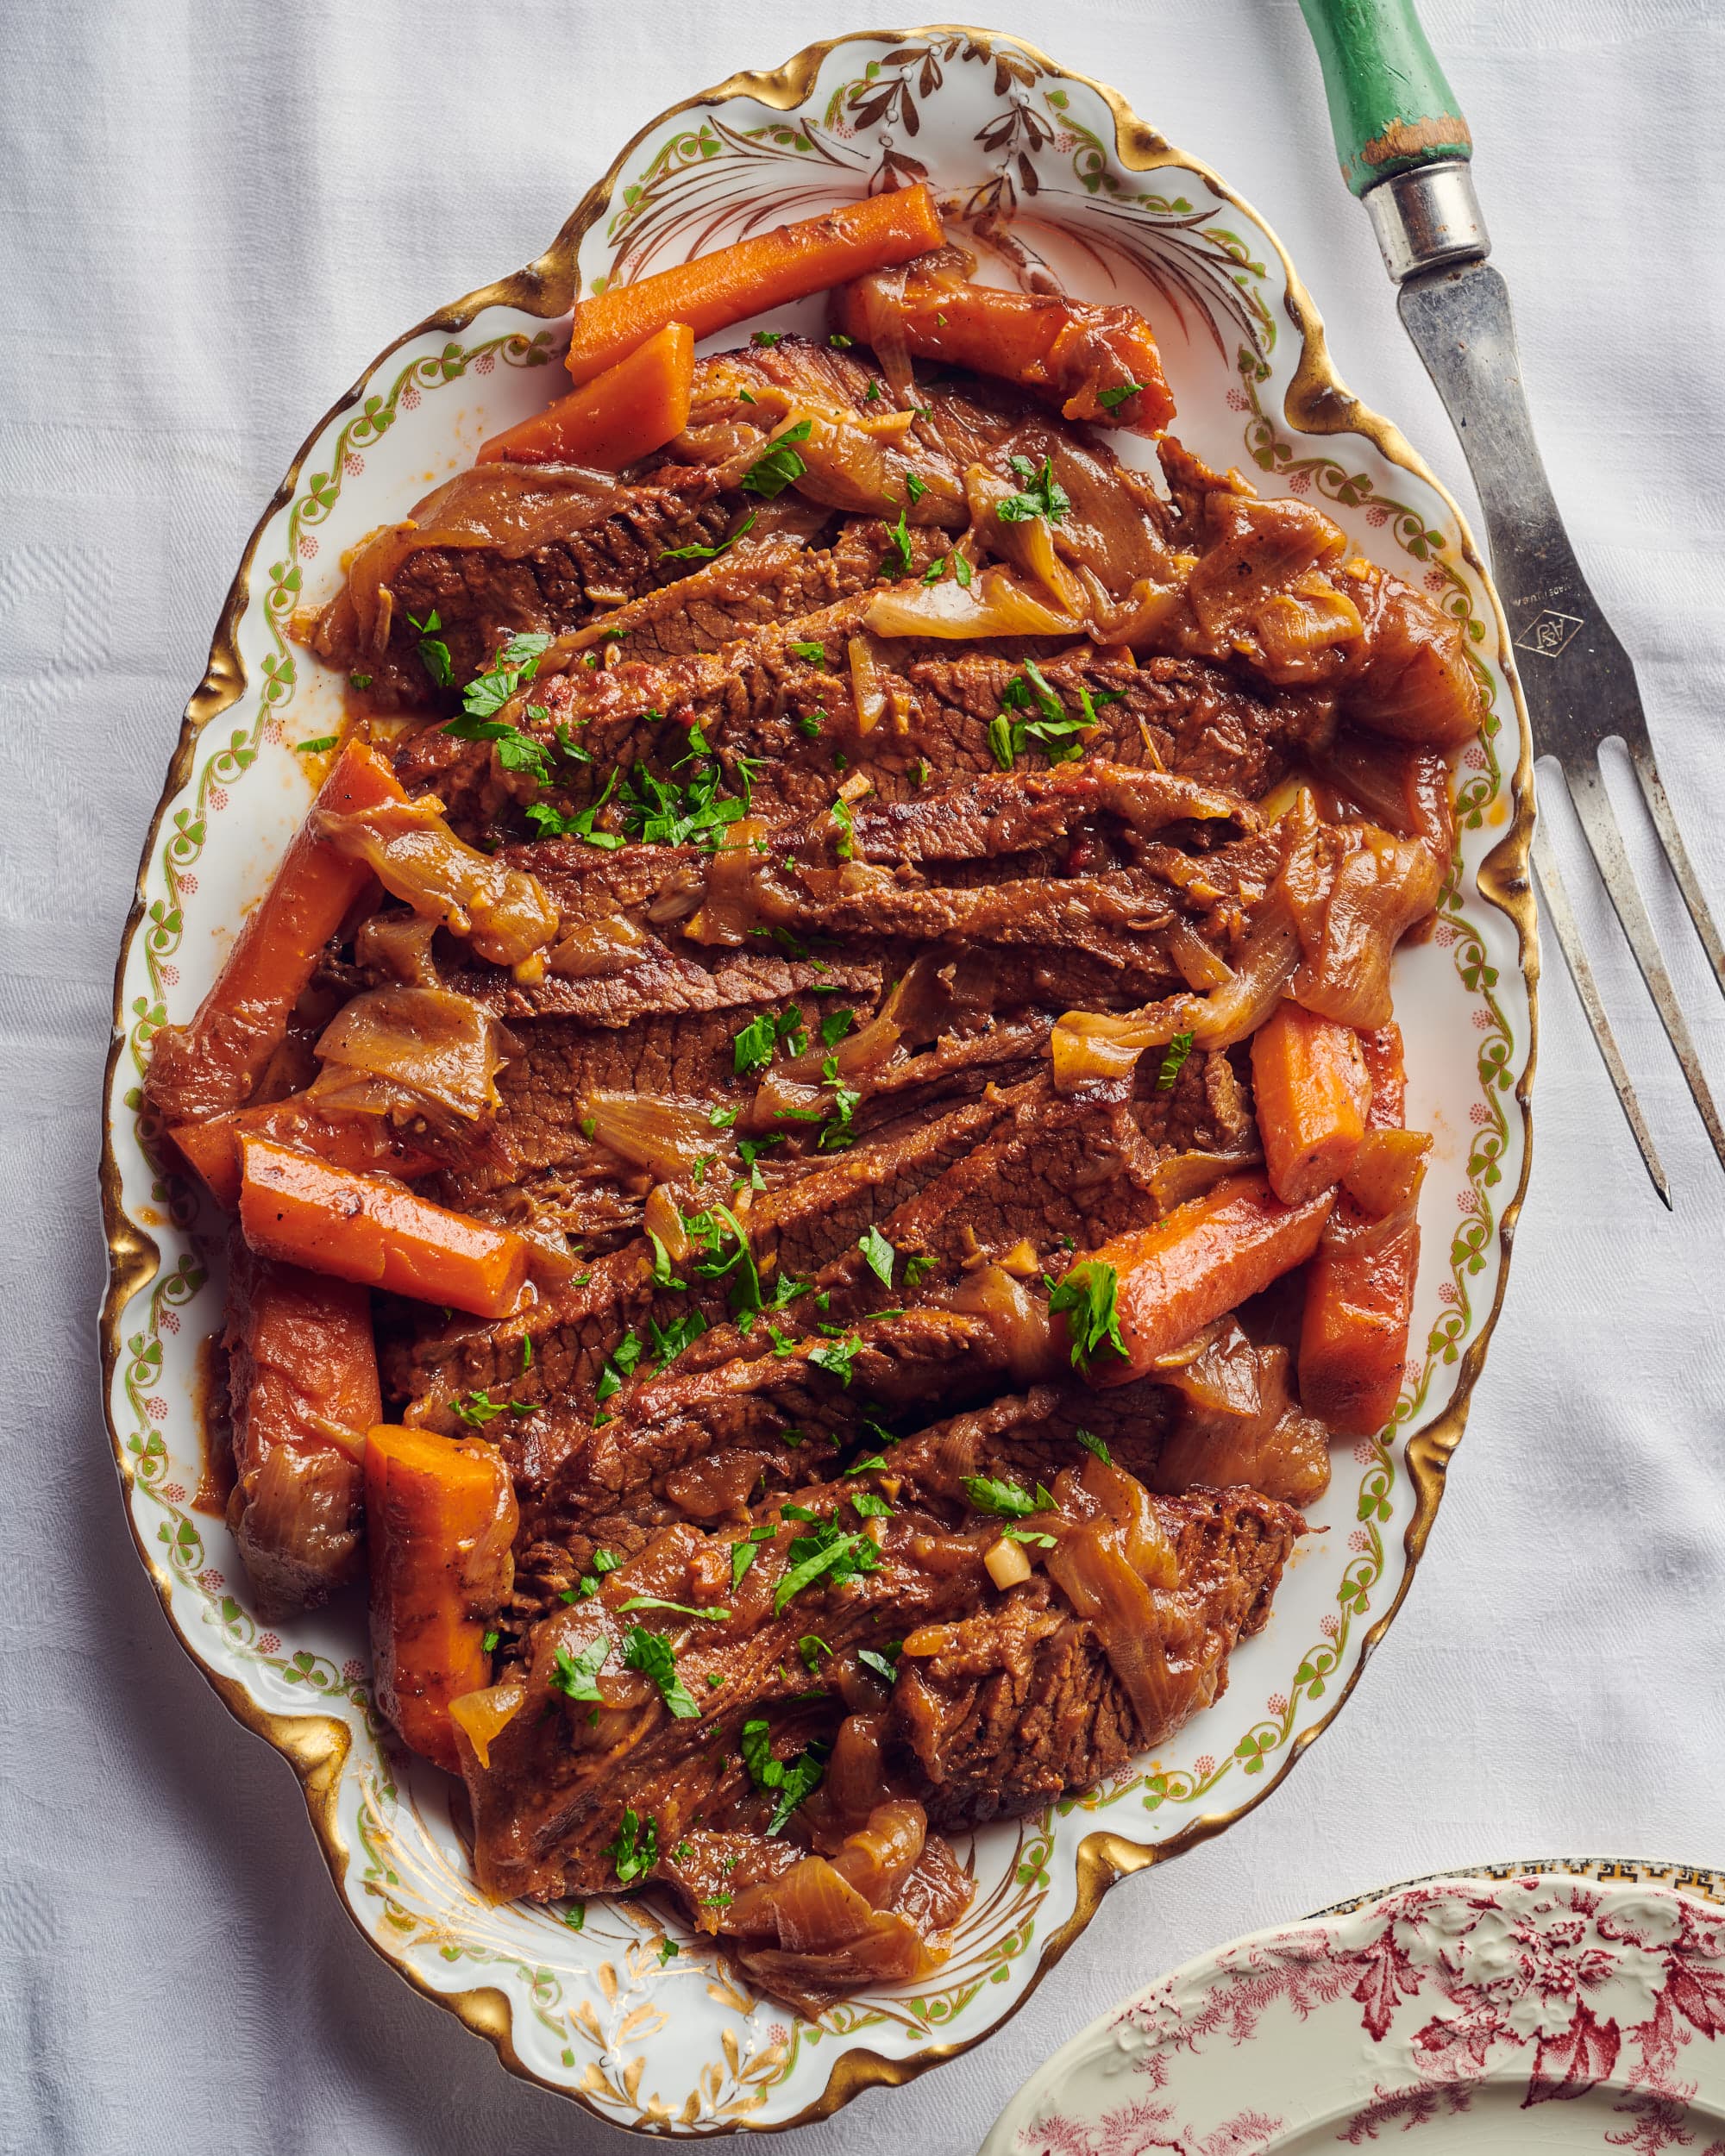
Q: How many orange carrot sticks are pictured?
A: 12